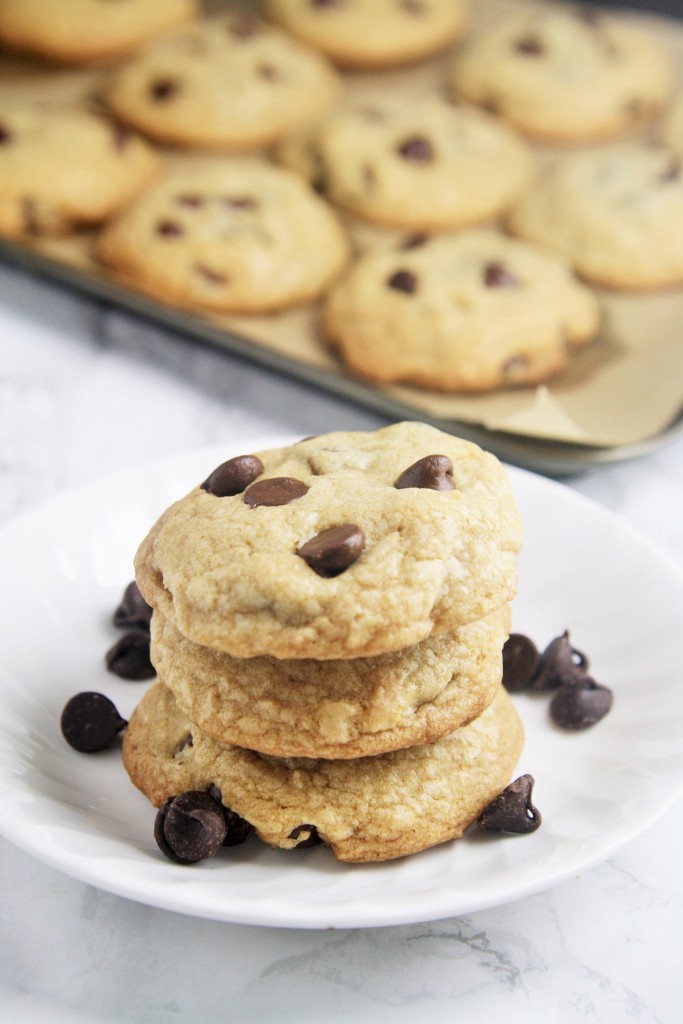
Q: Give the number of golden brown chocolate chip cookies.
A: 13